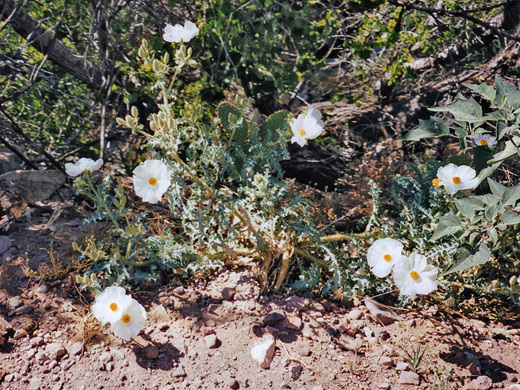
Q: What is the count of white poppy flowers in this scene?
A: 10